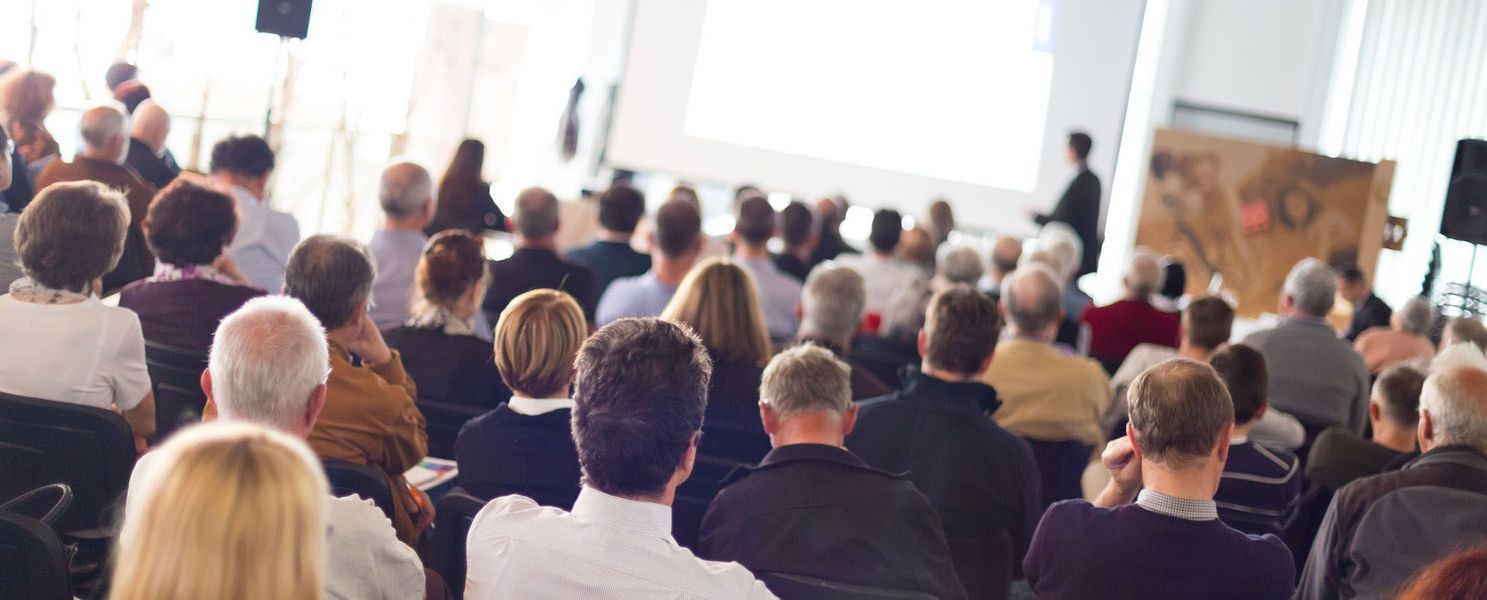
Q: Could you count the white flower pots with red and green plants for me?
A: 0